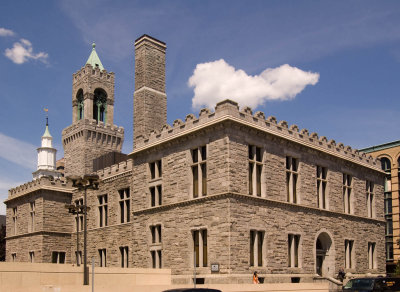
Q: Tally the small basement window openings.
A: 3